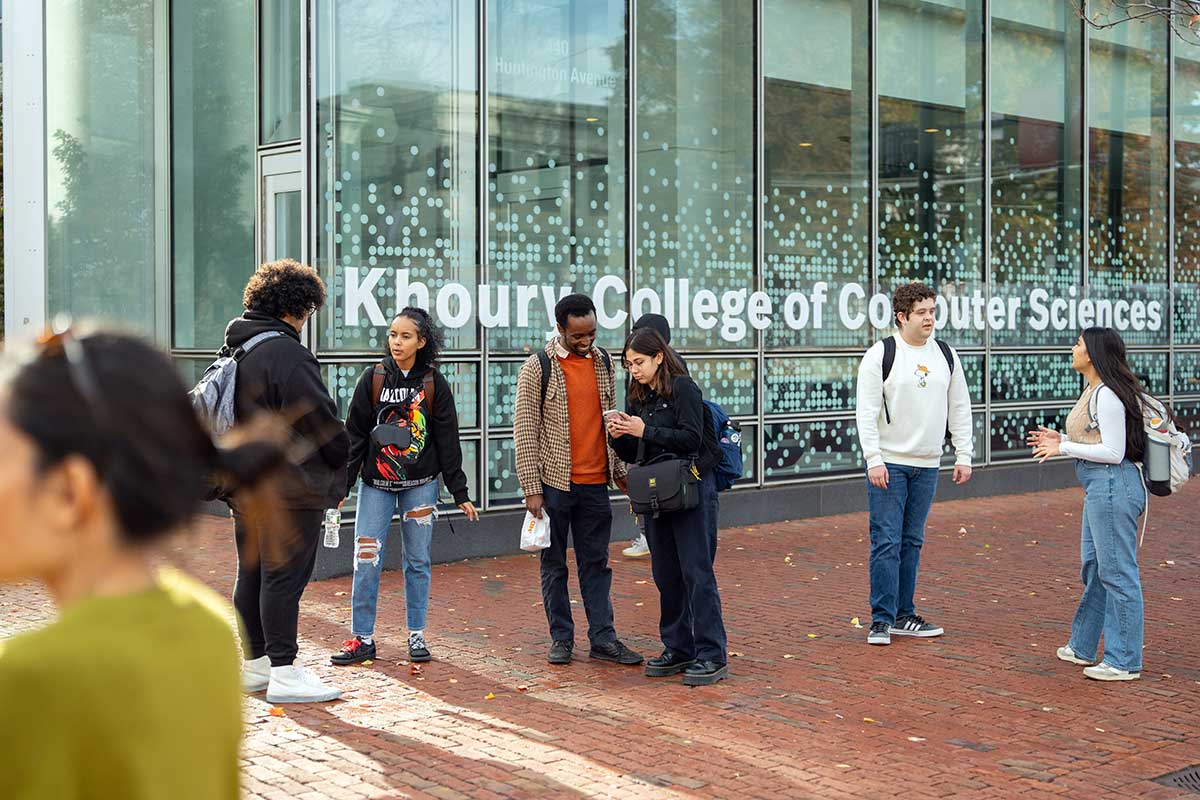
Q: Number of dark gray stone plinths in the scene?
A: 1